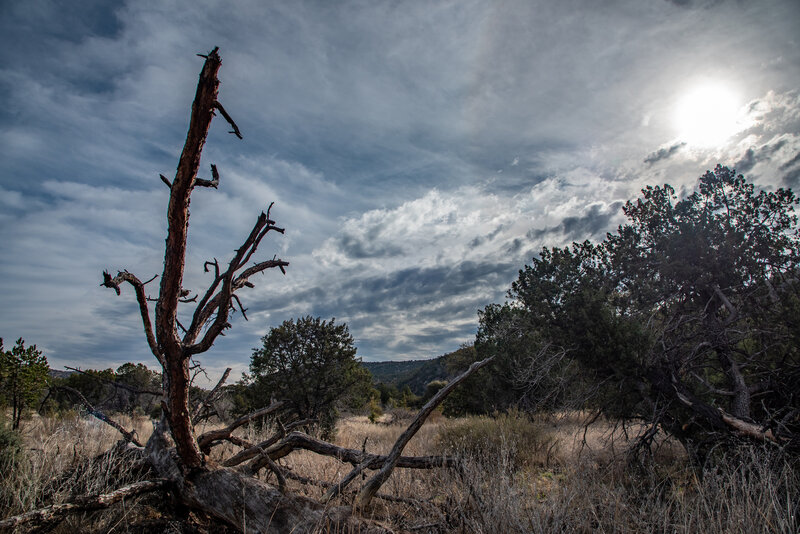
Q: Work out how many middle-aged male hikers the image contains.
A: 0